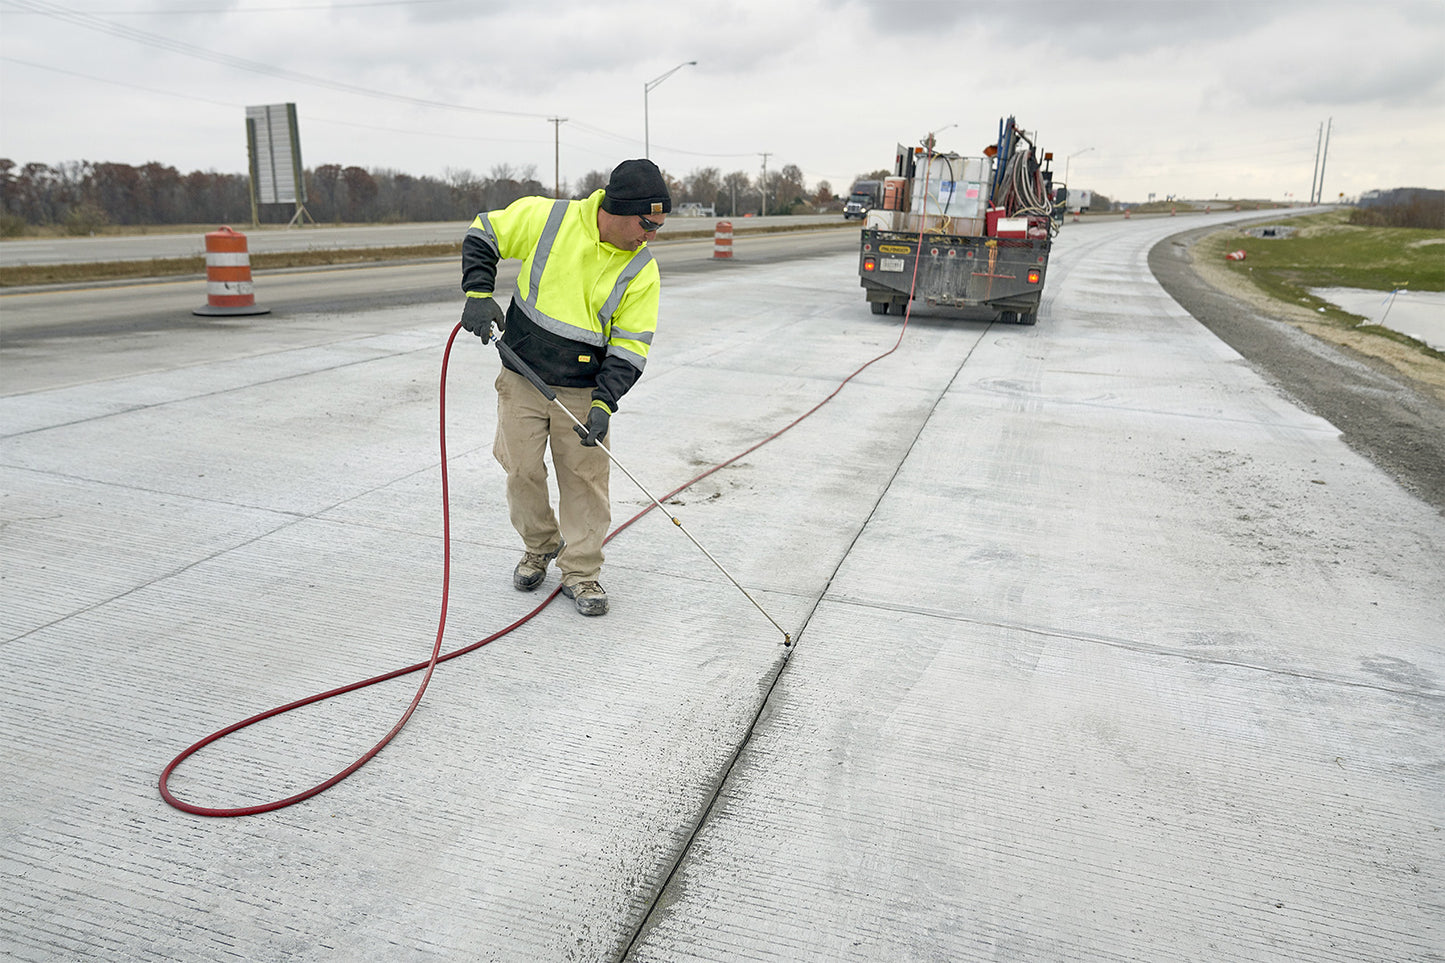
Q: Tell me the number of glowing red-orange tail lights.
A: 2